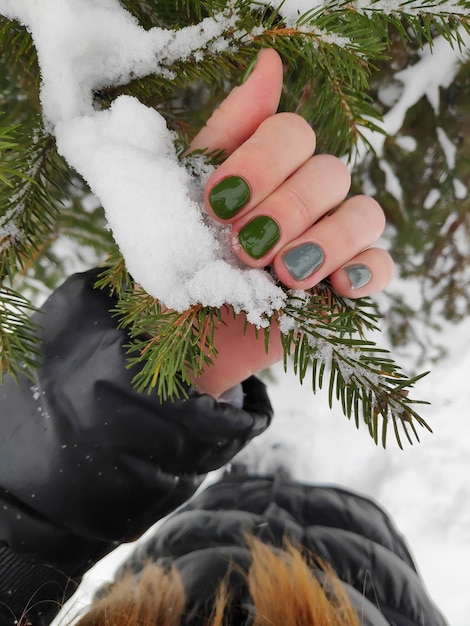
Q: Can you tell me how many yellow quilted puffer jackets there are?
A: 0